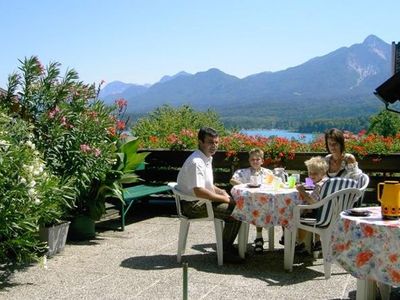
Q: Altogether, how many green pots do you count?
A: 1